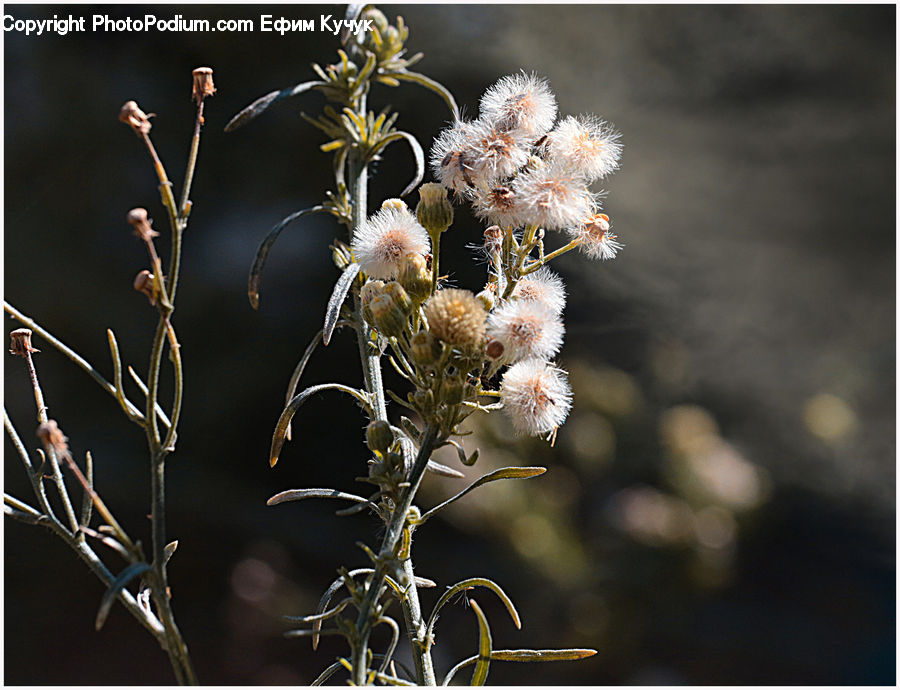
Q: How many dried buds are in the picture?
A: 6